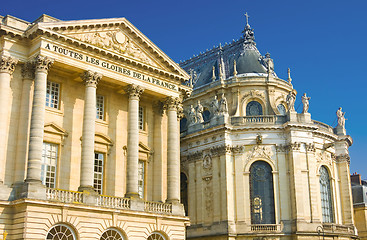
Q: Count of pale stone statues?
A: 7